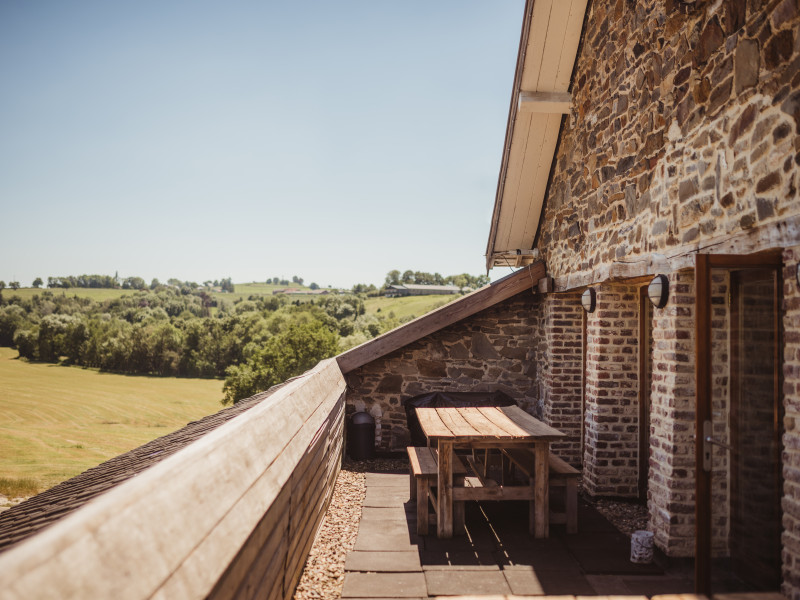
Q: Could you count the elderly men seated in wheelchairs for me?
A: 0